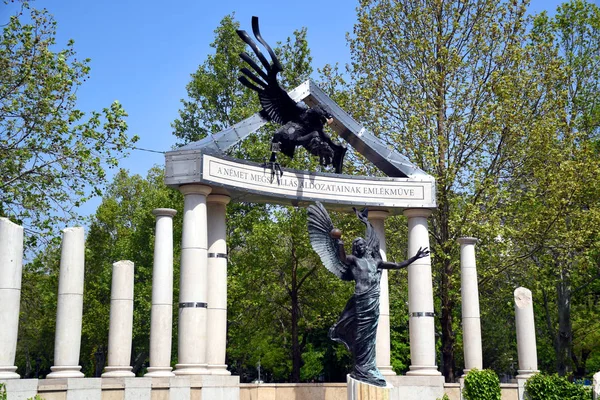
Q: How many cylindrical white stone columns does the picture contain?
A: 10